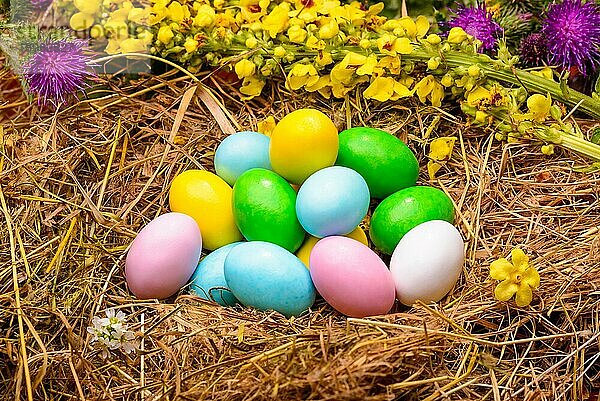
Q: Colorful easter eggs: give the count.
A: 13